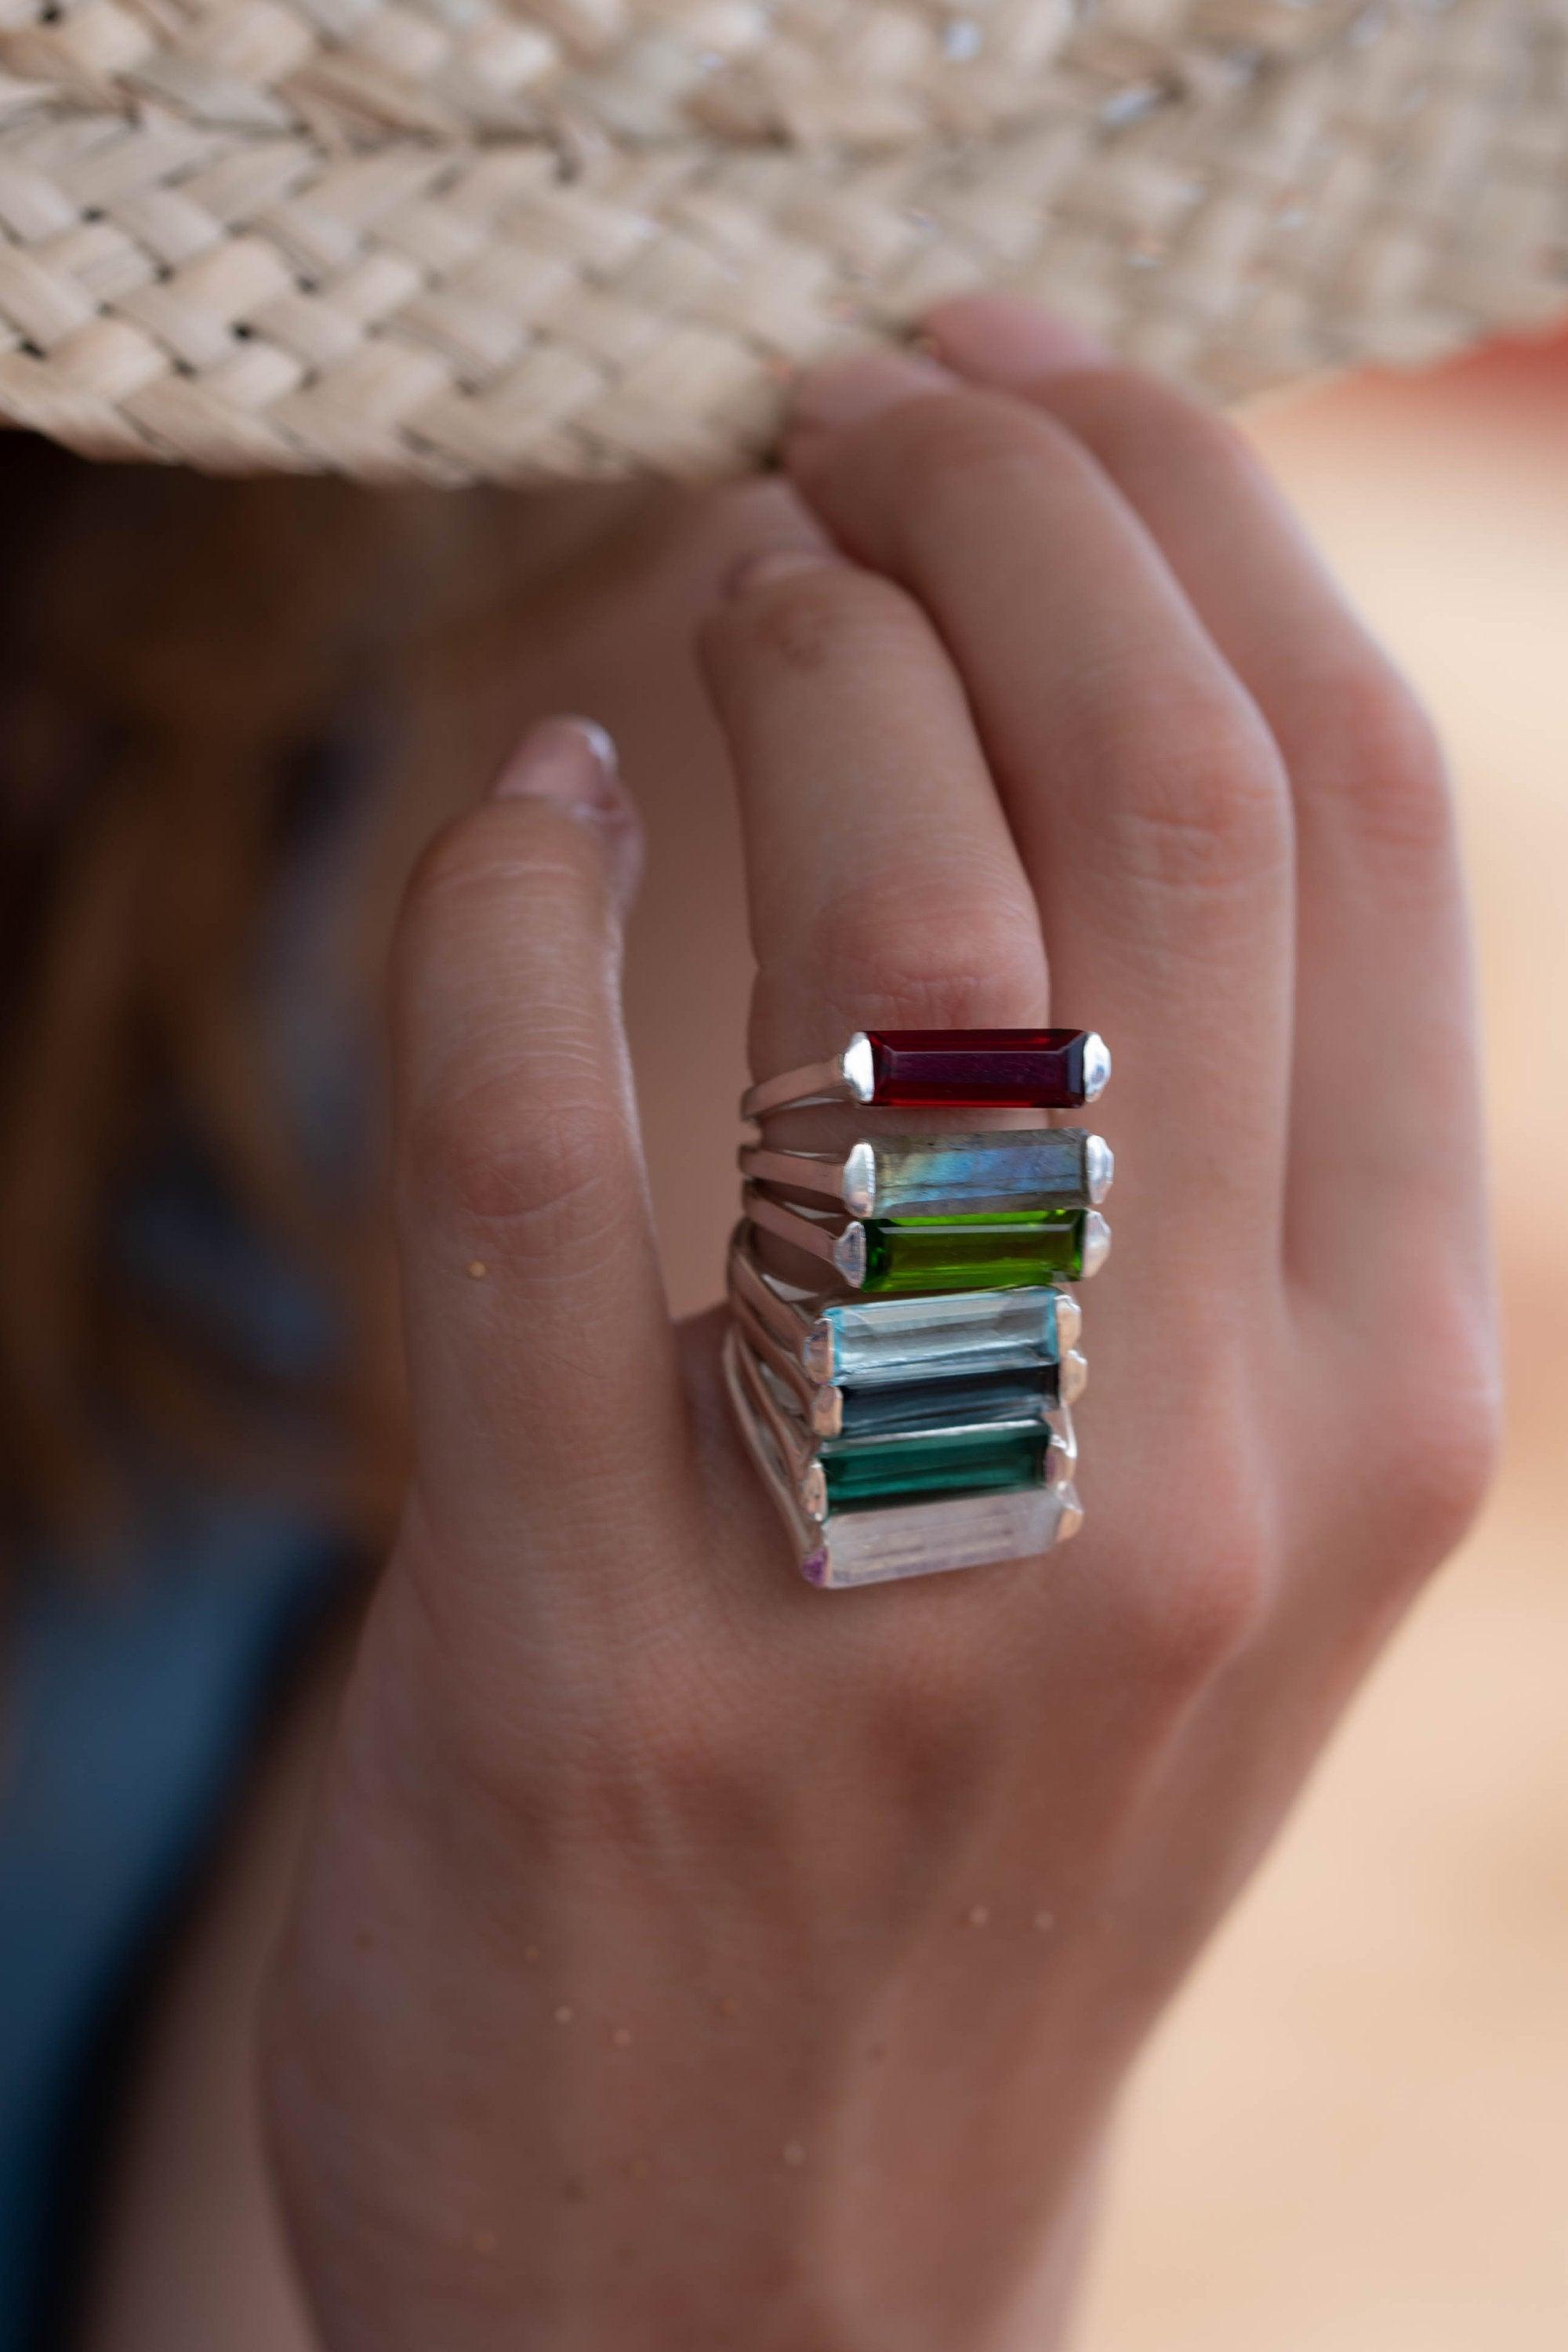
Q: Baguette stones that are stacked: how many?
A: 7